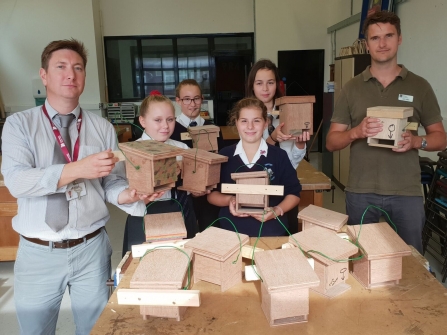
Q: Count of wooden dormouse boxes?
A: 13